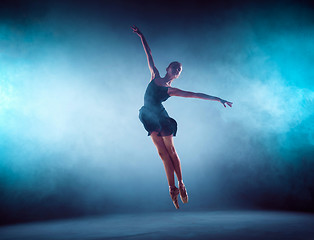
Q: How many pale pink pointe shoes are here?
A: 2